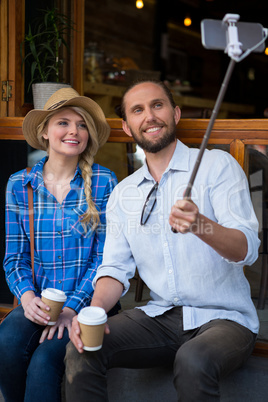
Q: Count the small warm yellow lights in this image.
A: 3